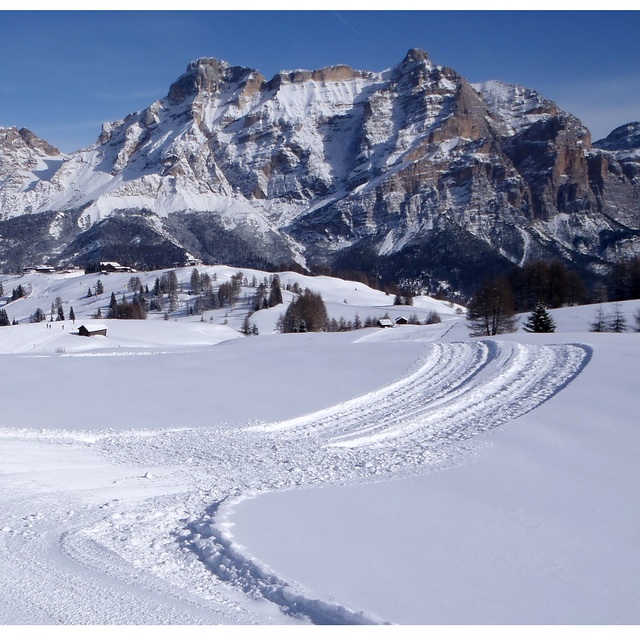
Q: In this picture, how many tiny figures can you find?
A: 3